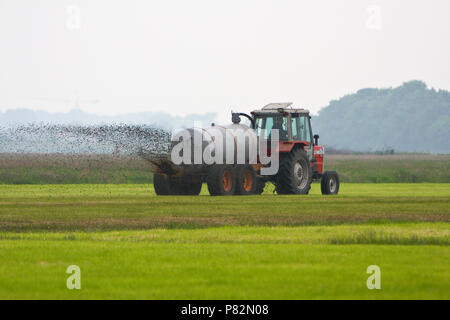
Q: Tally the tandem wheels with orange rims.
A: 2